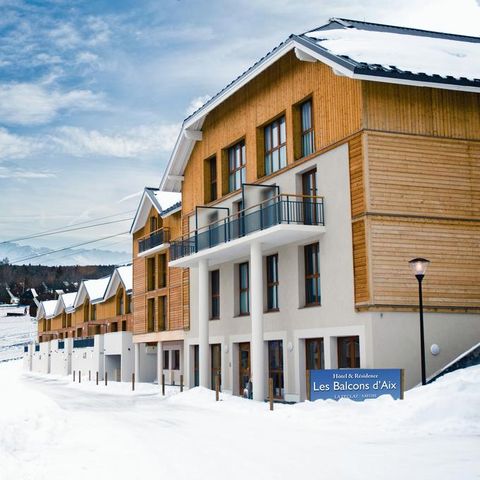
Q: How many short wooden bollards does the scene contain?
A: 10